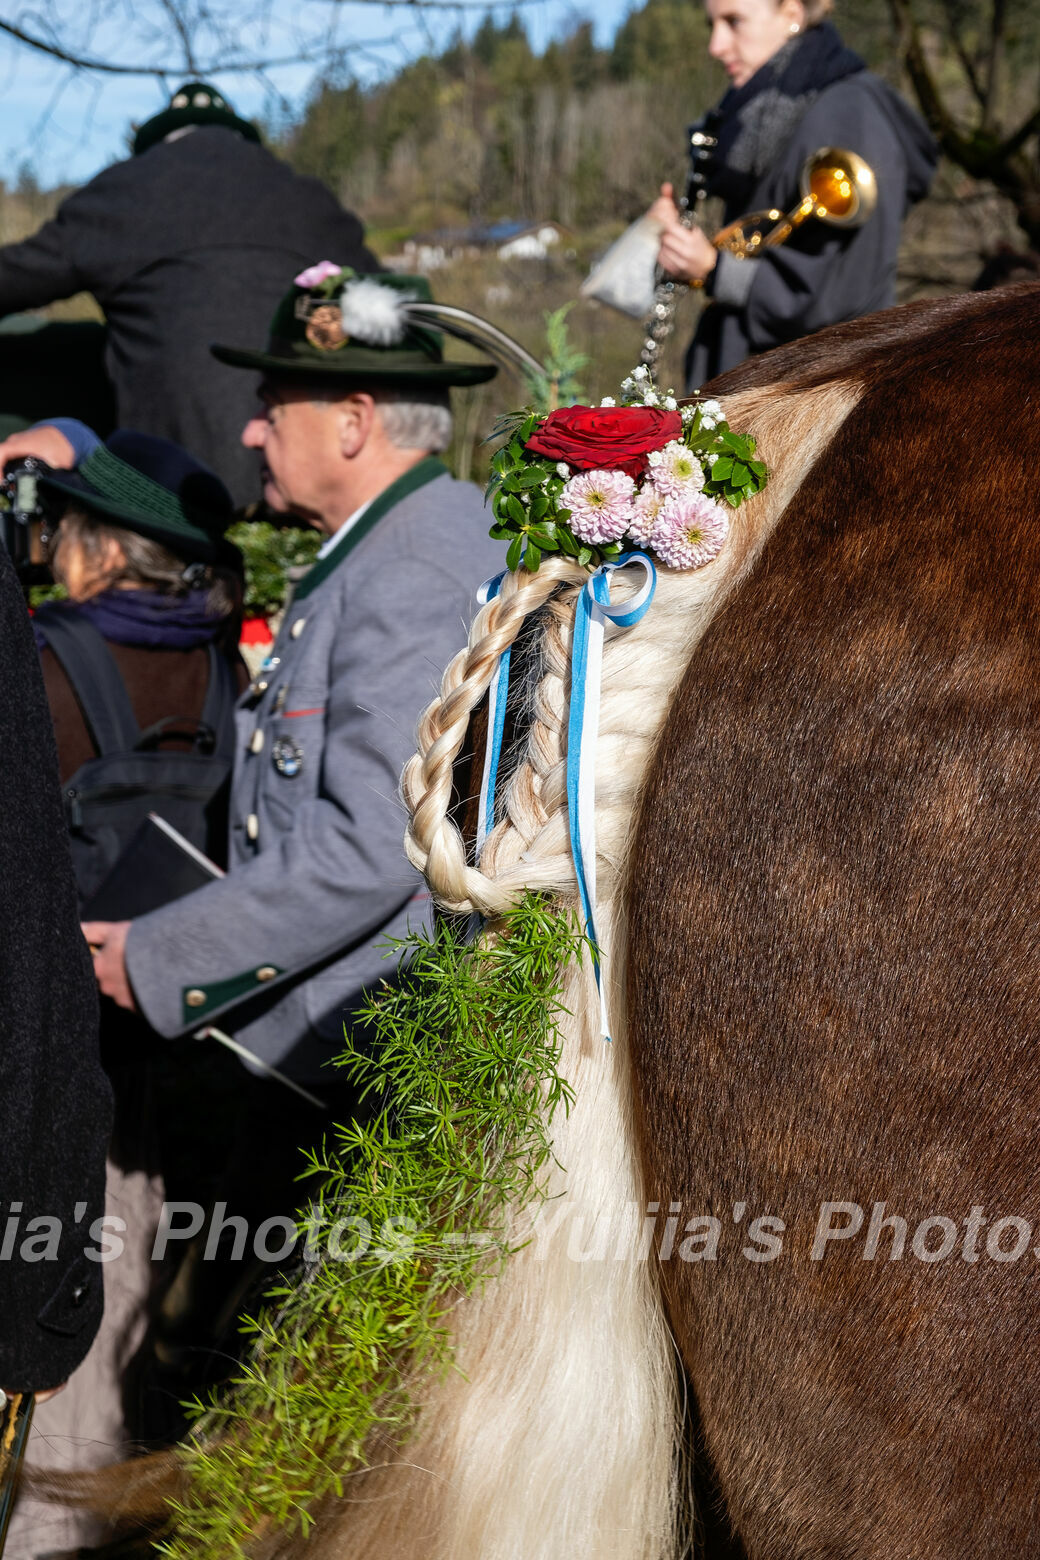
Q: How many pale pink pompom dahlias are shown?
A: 4